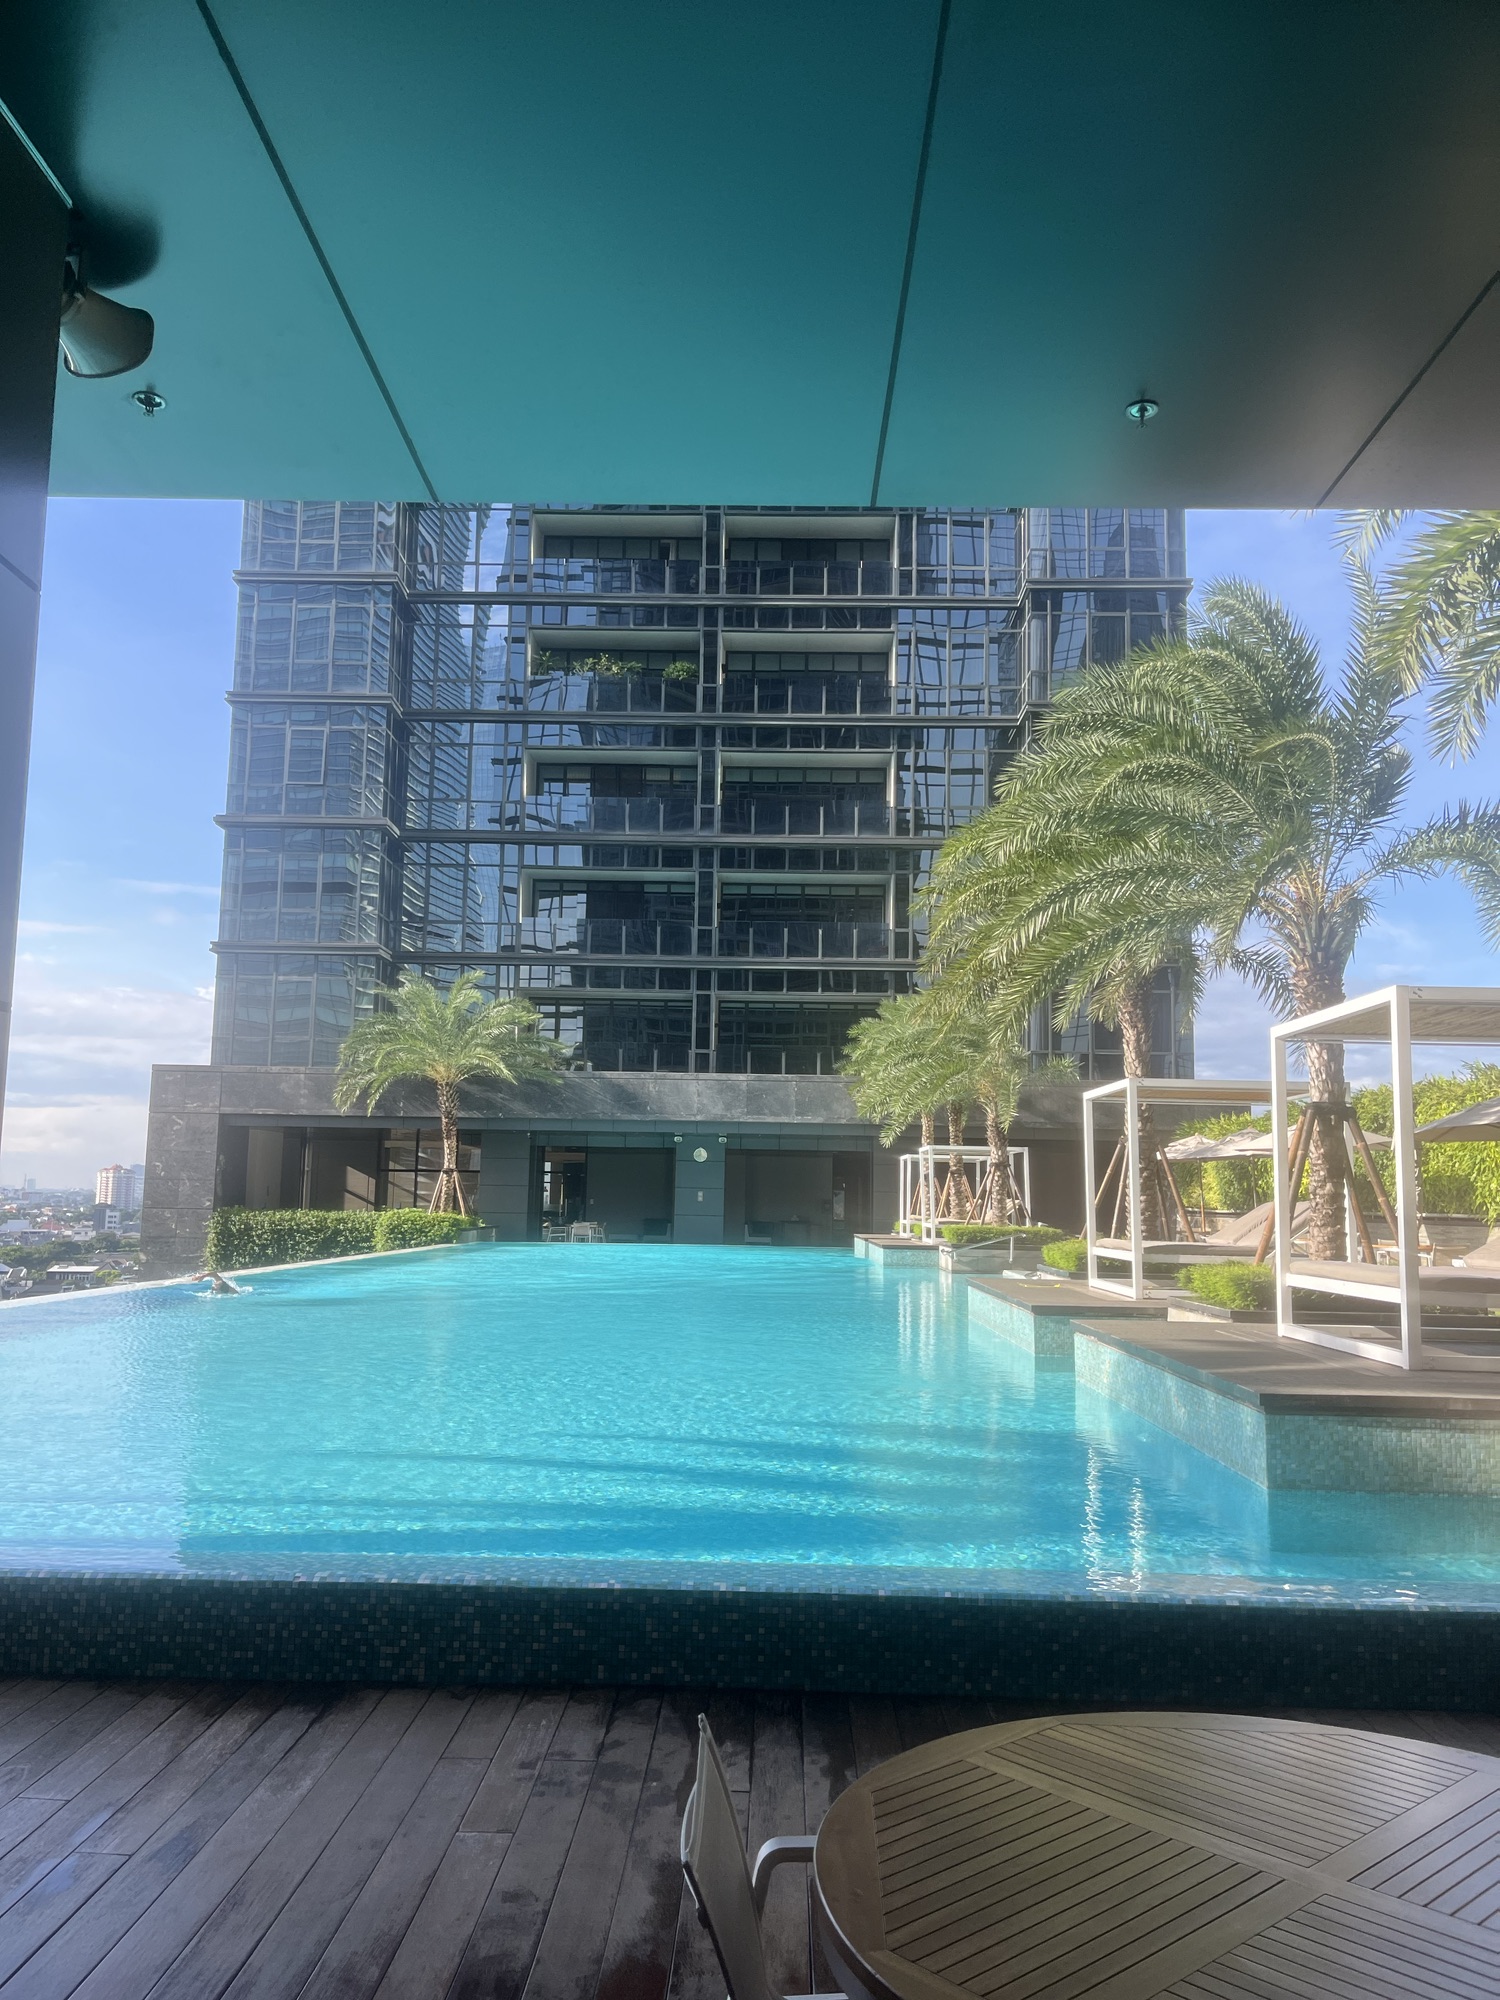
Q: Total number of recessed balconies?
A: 10